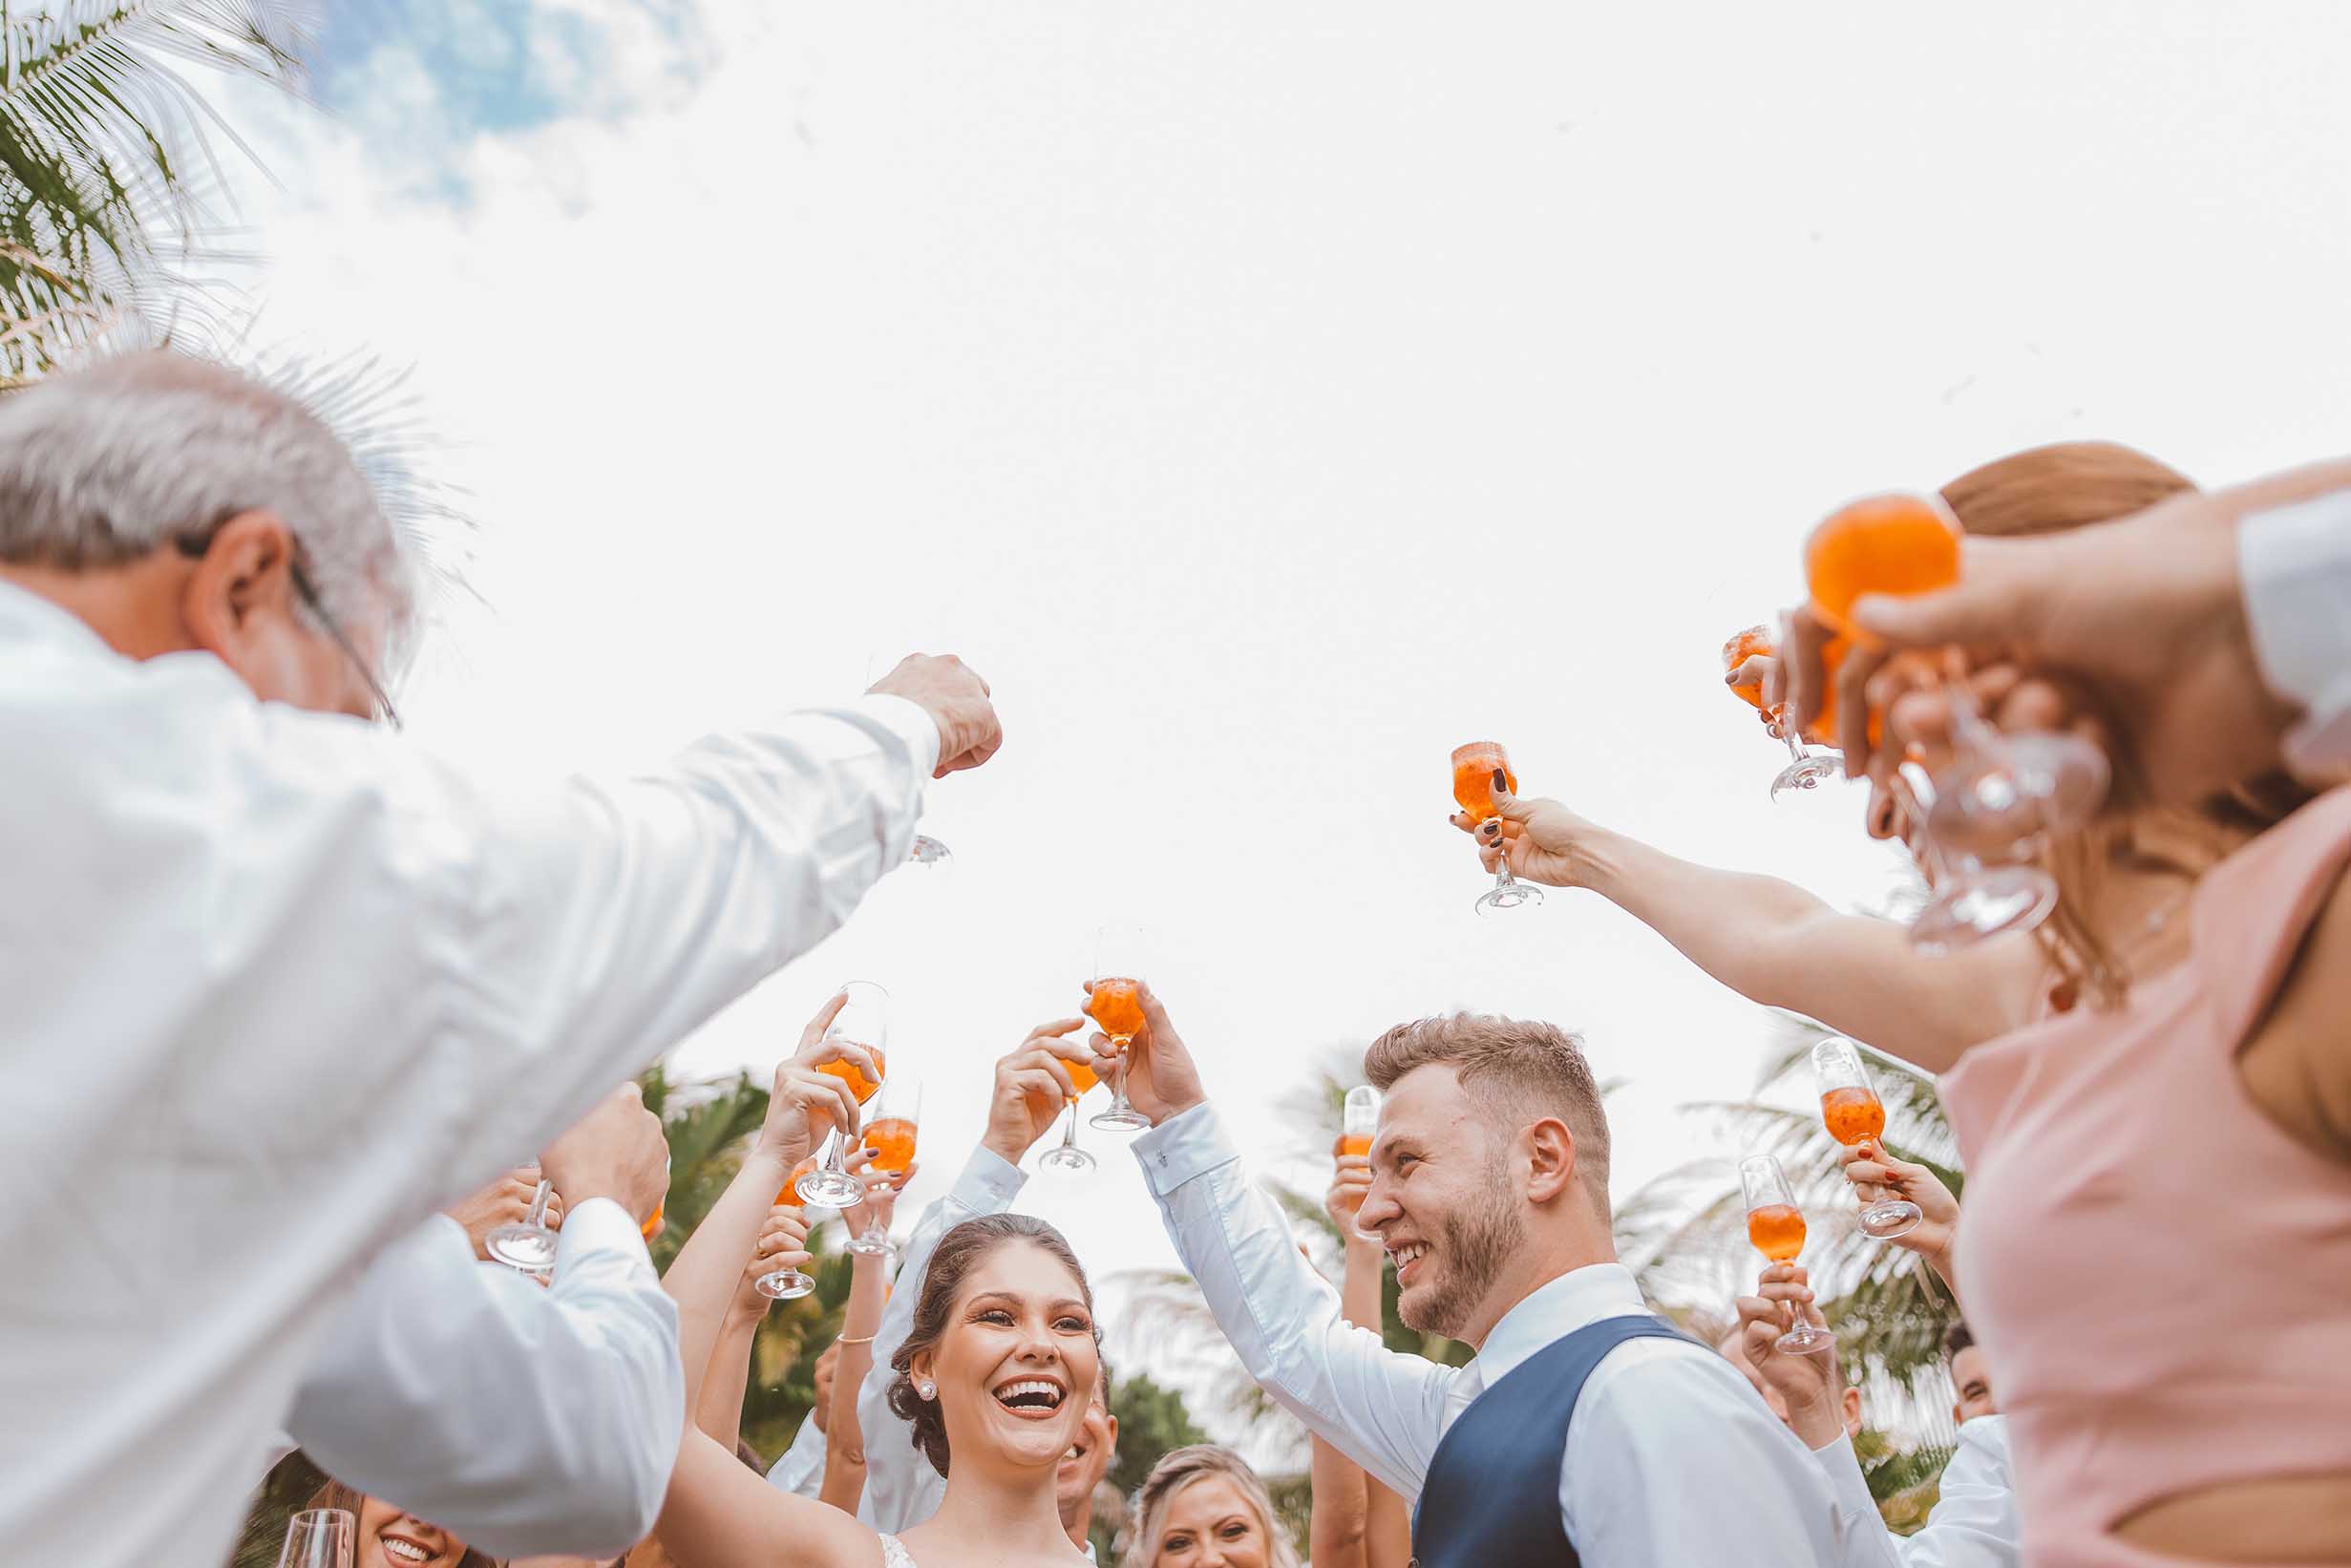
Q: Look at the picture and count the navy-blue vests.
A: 1